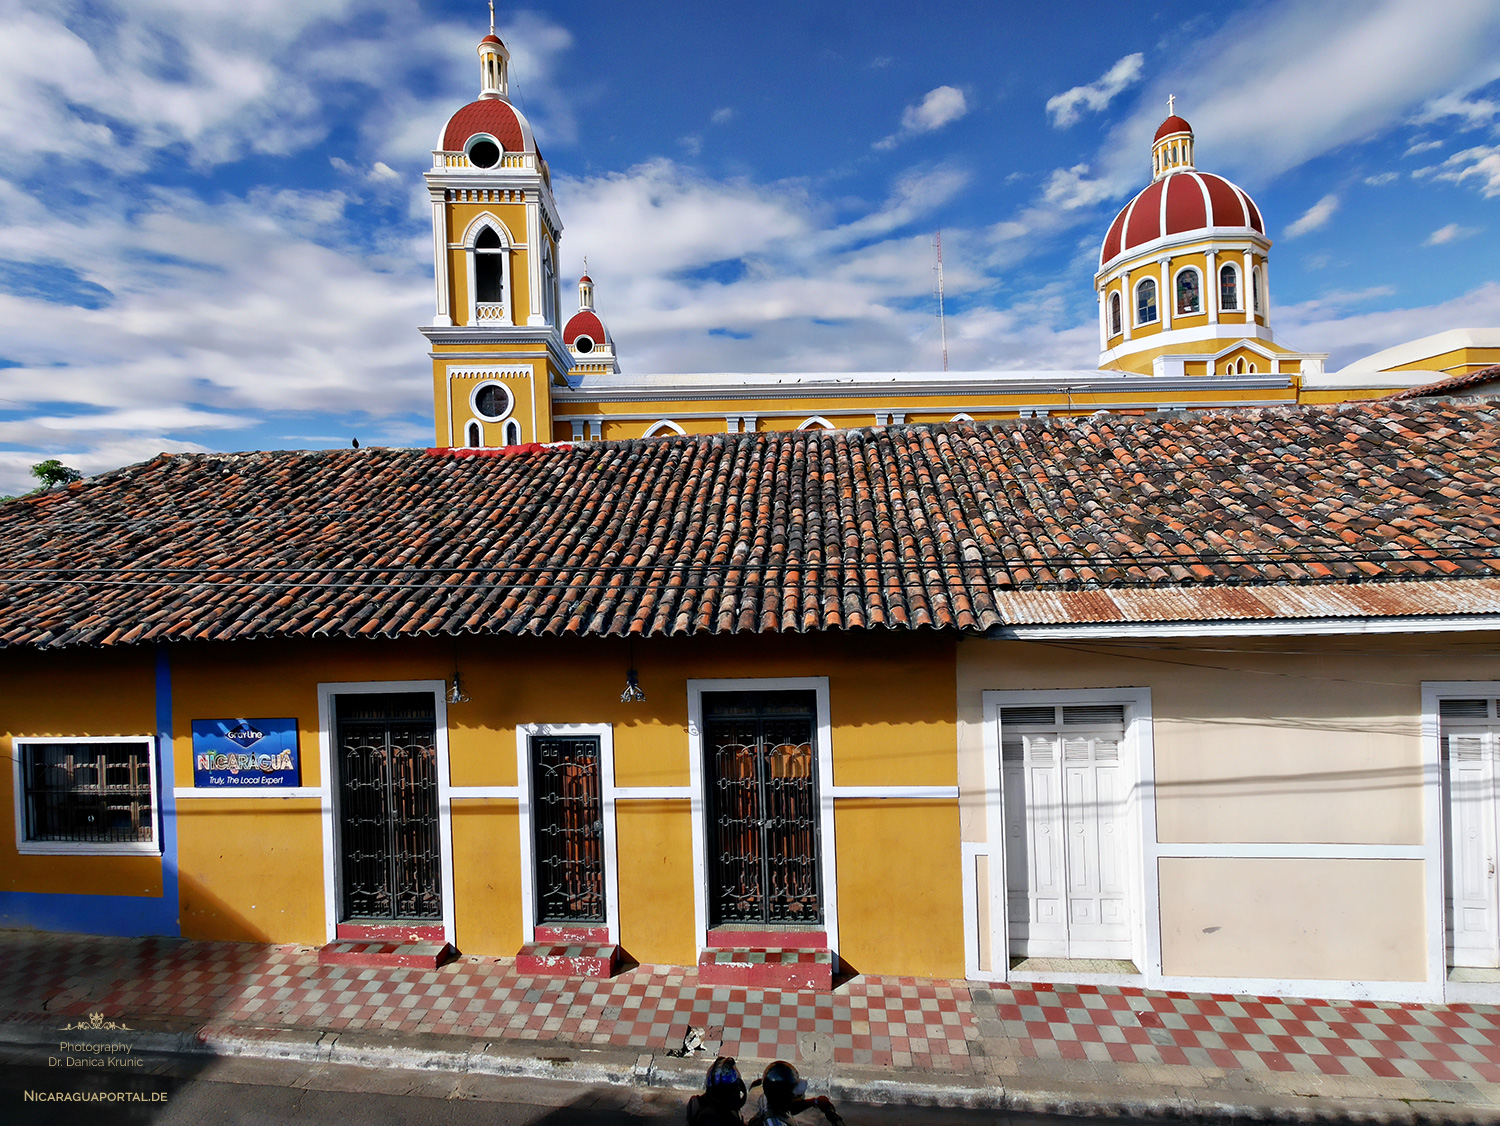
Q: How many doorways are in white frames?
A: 5